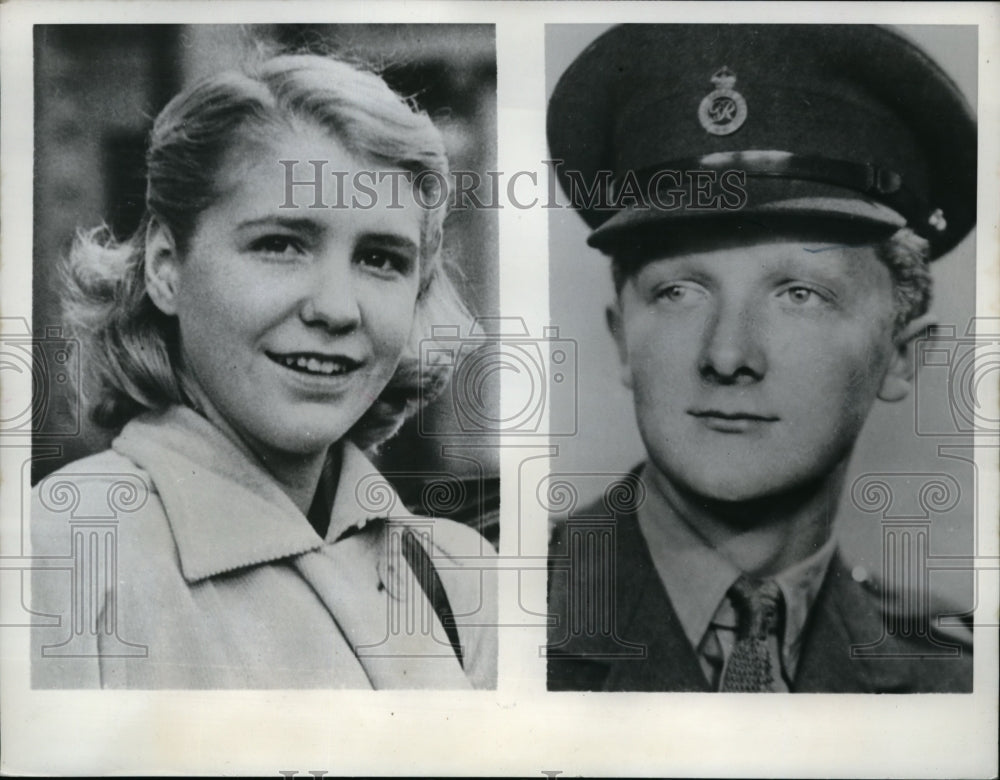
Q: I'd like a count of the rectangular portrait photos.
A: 2